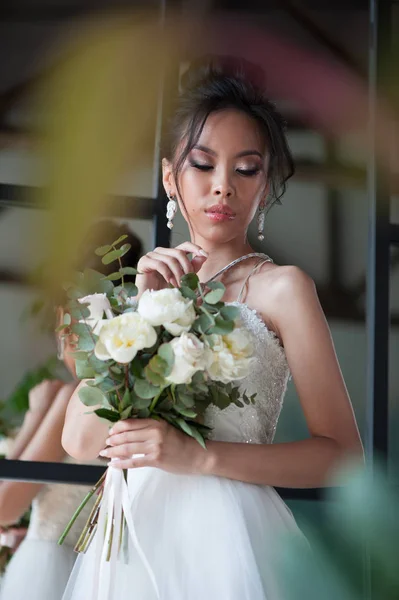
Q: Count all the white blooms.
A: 5